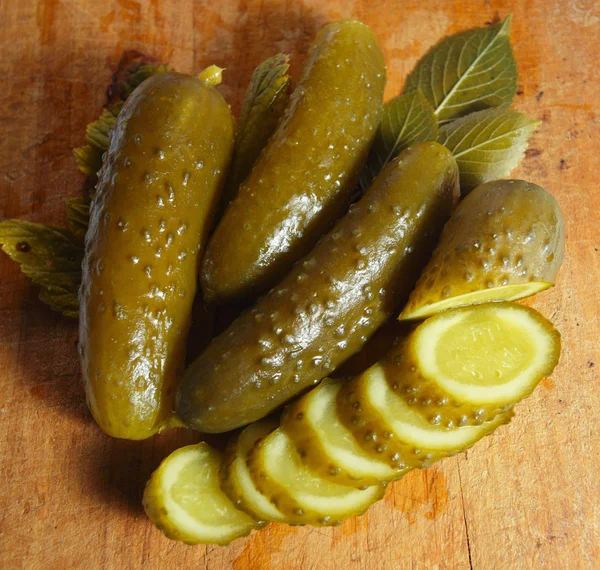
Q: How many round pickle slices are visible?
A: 6